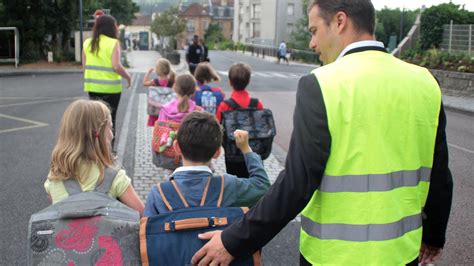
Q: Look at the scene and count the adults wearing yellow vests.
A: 2